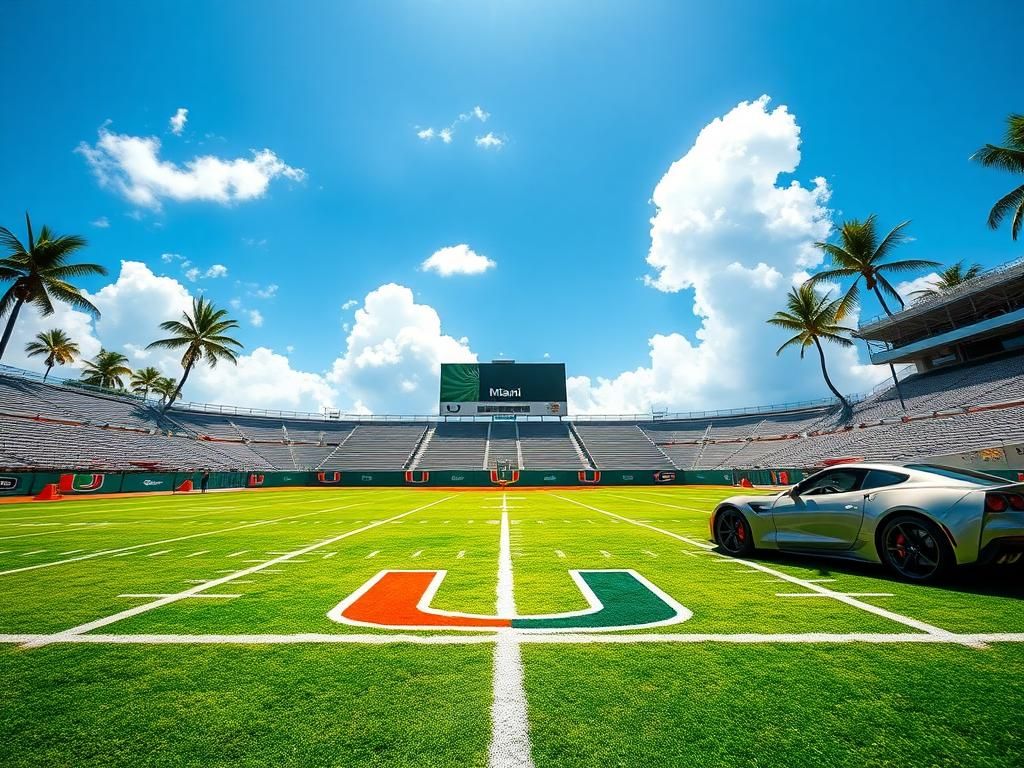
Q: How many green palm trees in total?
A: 10